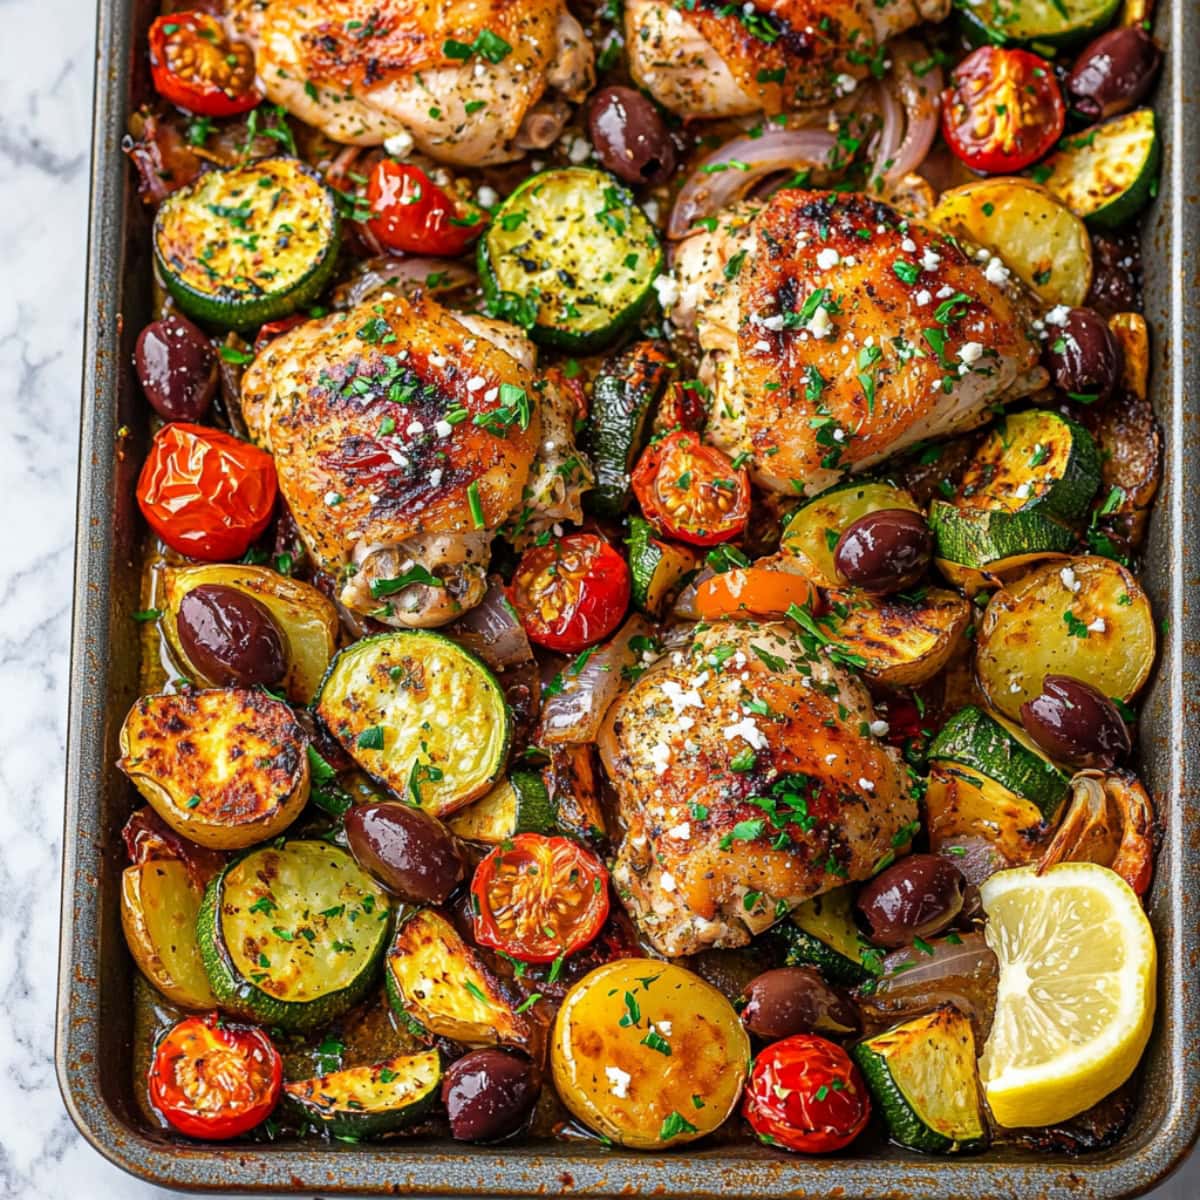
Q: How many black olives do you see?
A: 11